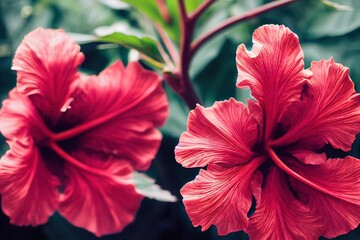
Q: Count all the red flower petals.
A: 11